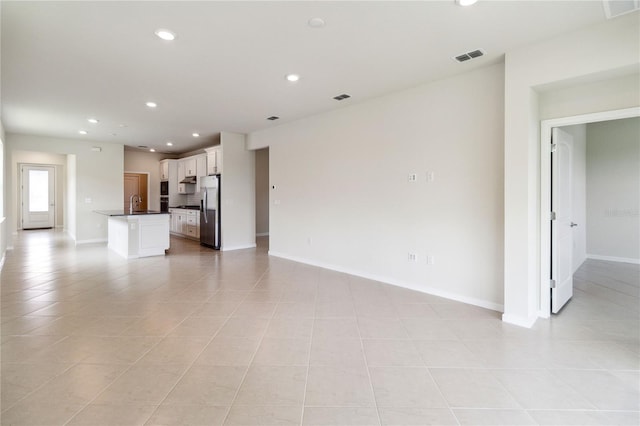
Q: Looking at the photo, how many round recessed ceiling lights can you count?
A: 9